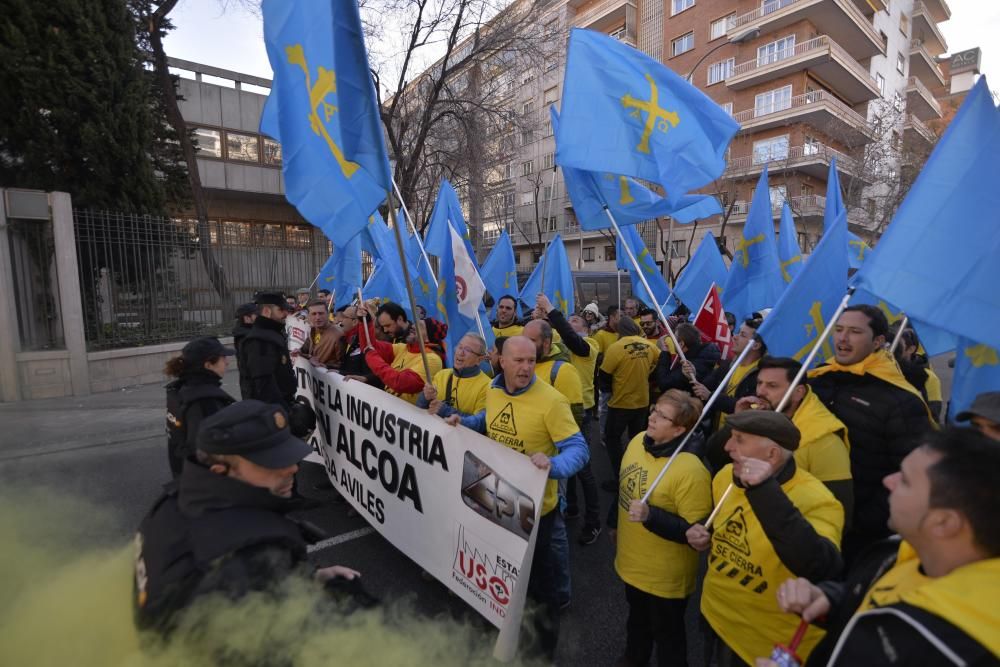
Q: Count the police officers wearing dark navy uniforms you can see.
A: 4